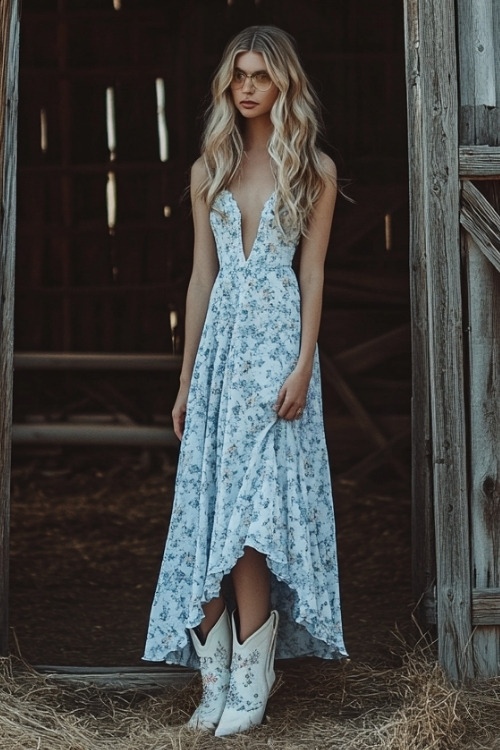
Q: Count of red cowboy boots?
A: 0